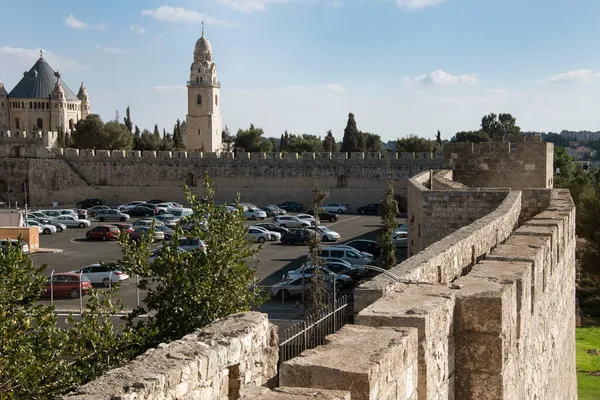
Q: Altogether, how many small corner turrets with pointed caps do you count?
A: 3